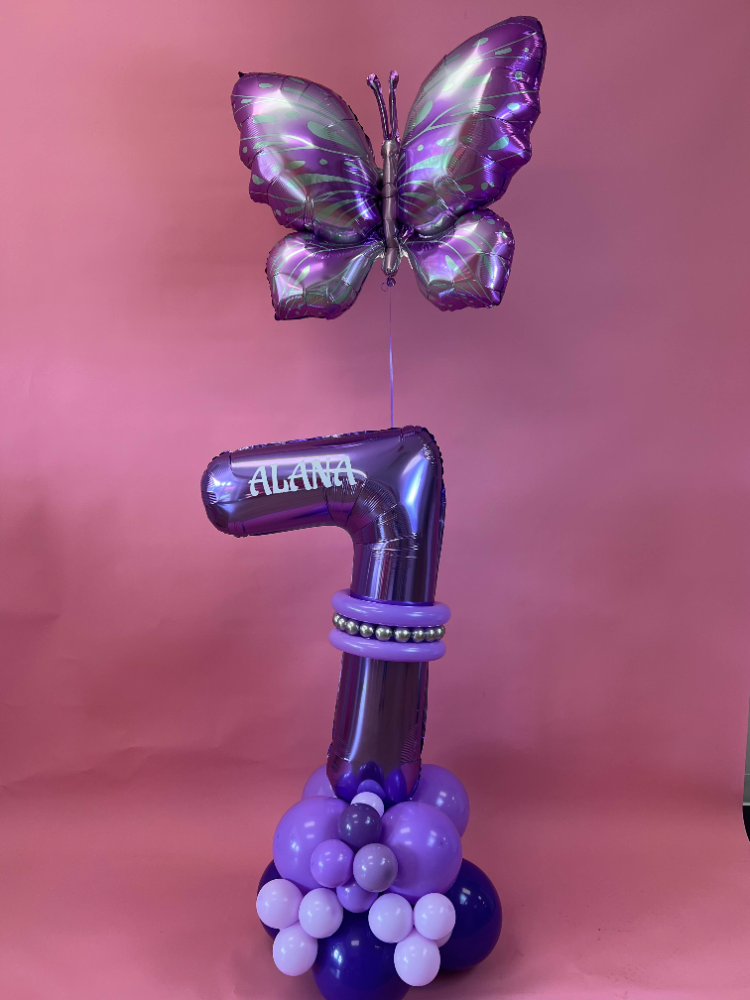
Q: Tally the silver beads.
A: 9